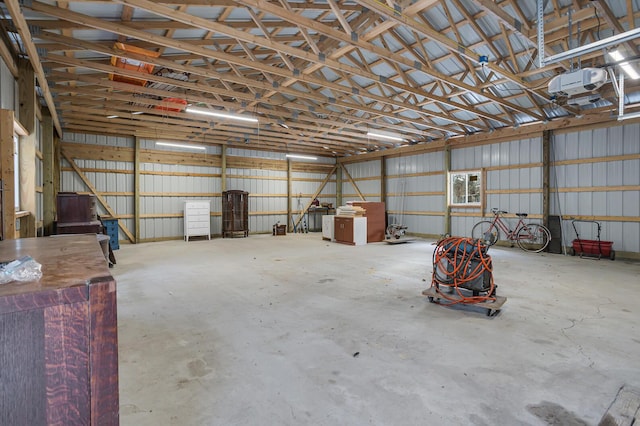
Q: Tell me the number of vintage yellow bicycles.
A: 0